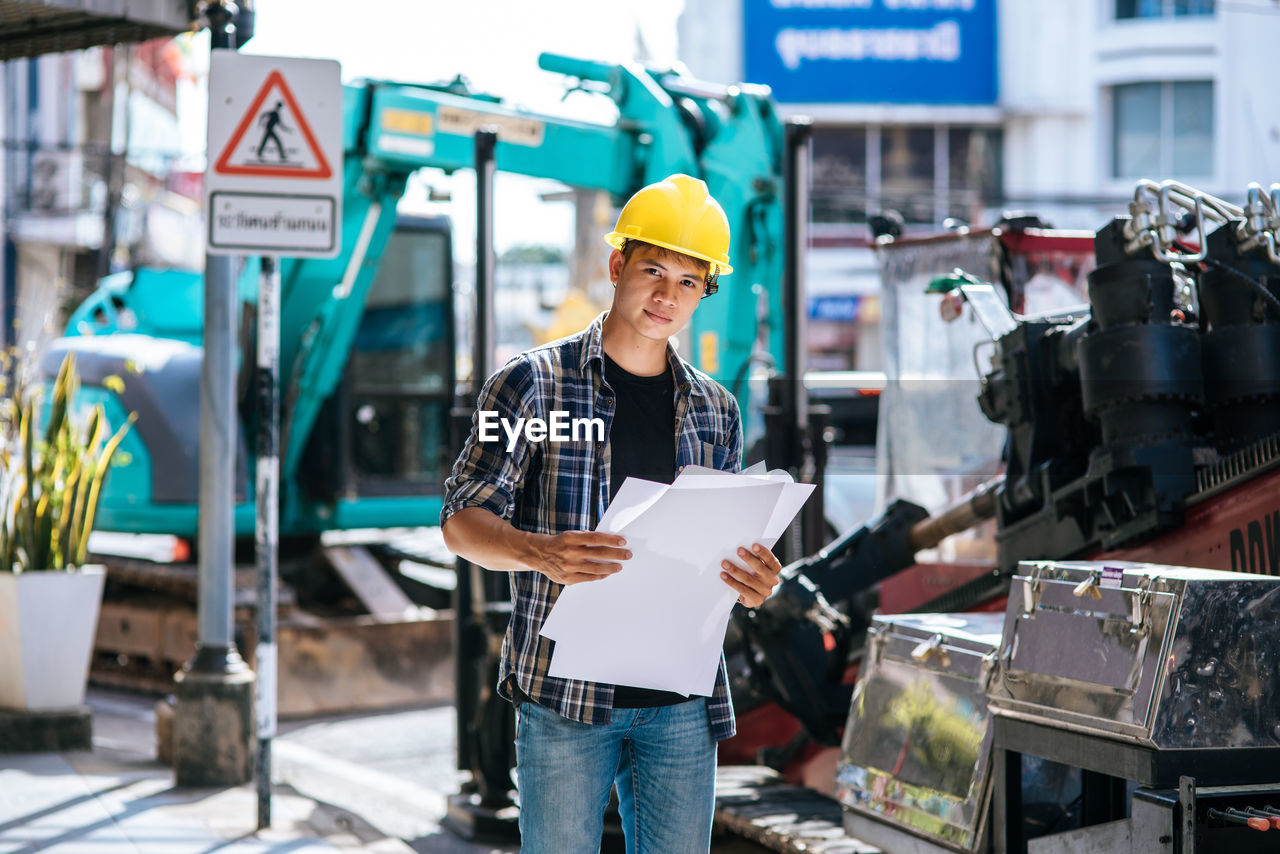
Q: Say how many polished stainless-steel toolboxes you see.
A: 2